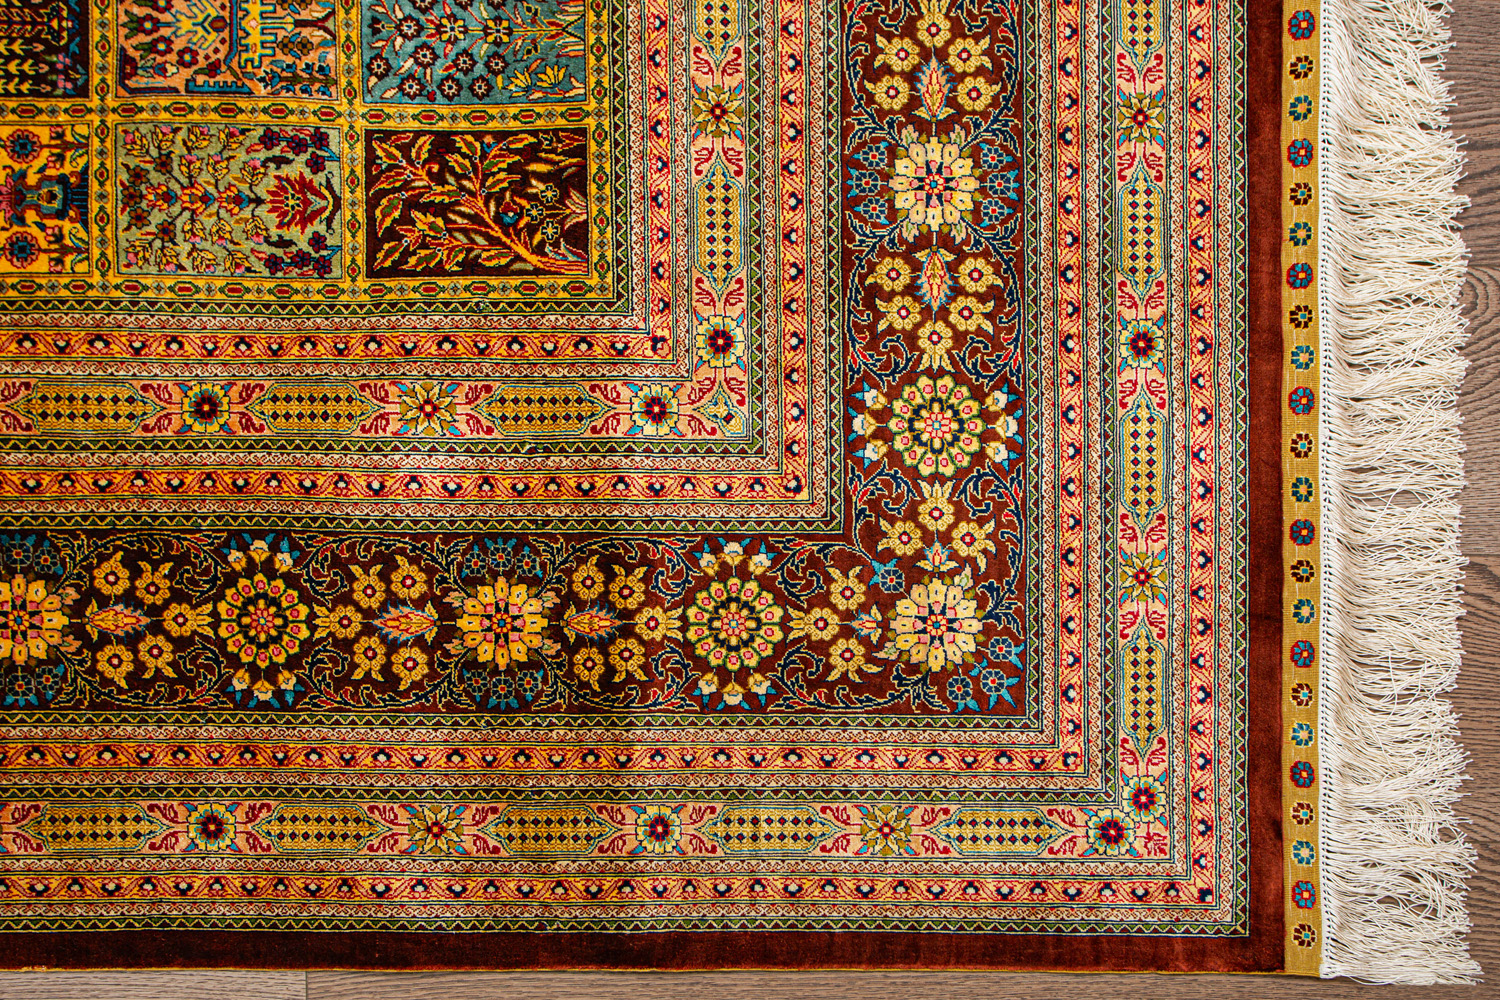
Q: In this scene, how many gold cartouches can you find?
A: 14